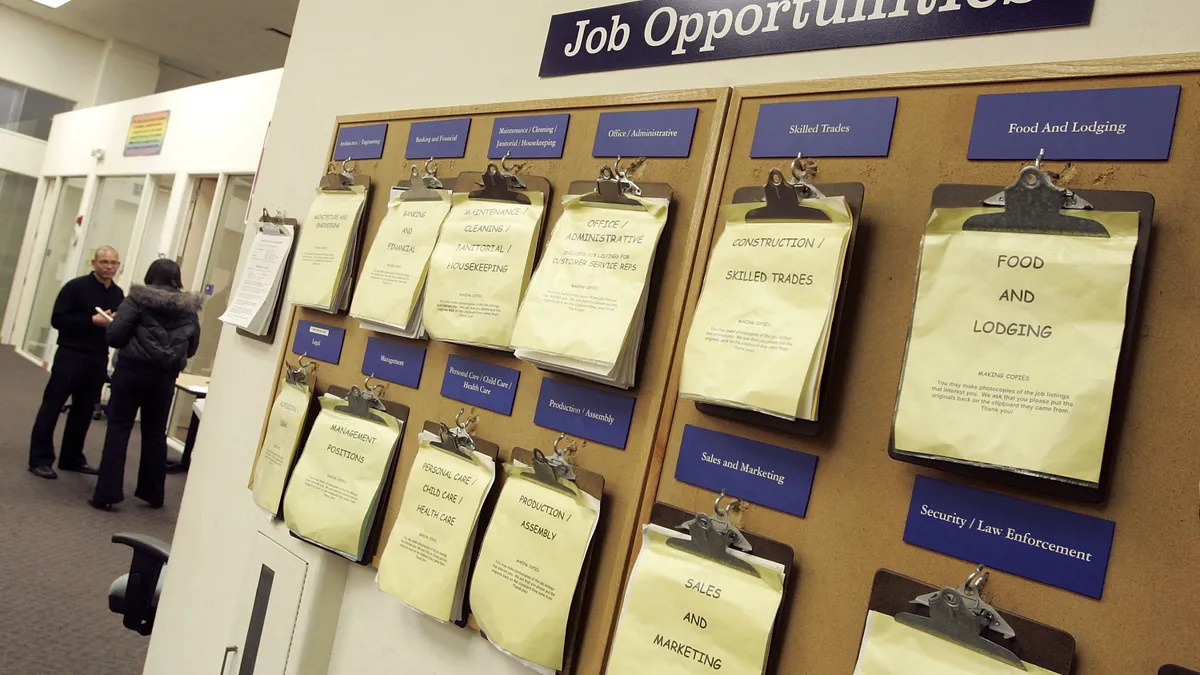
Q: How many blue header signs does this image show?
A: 12